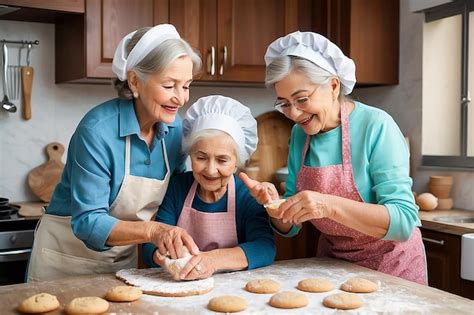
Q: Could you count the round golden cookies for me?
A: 9